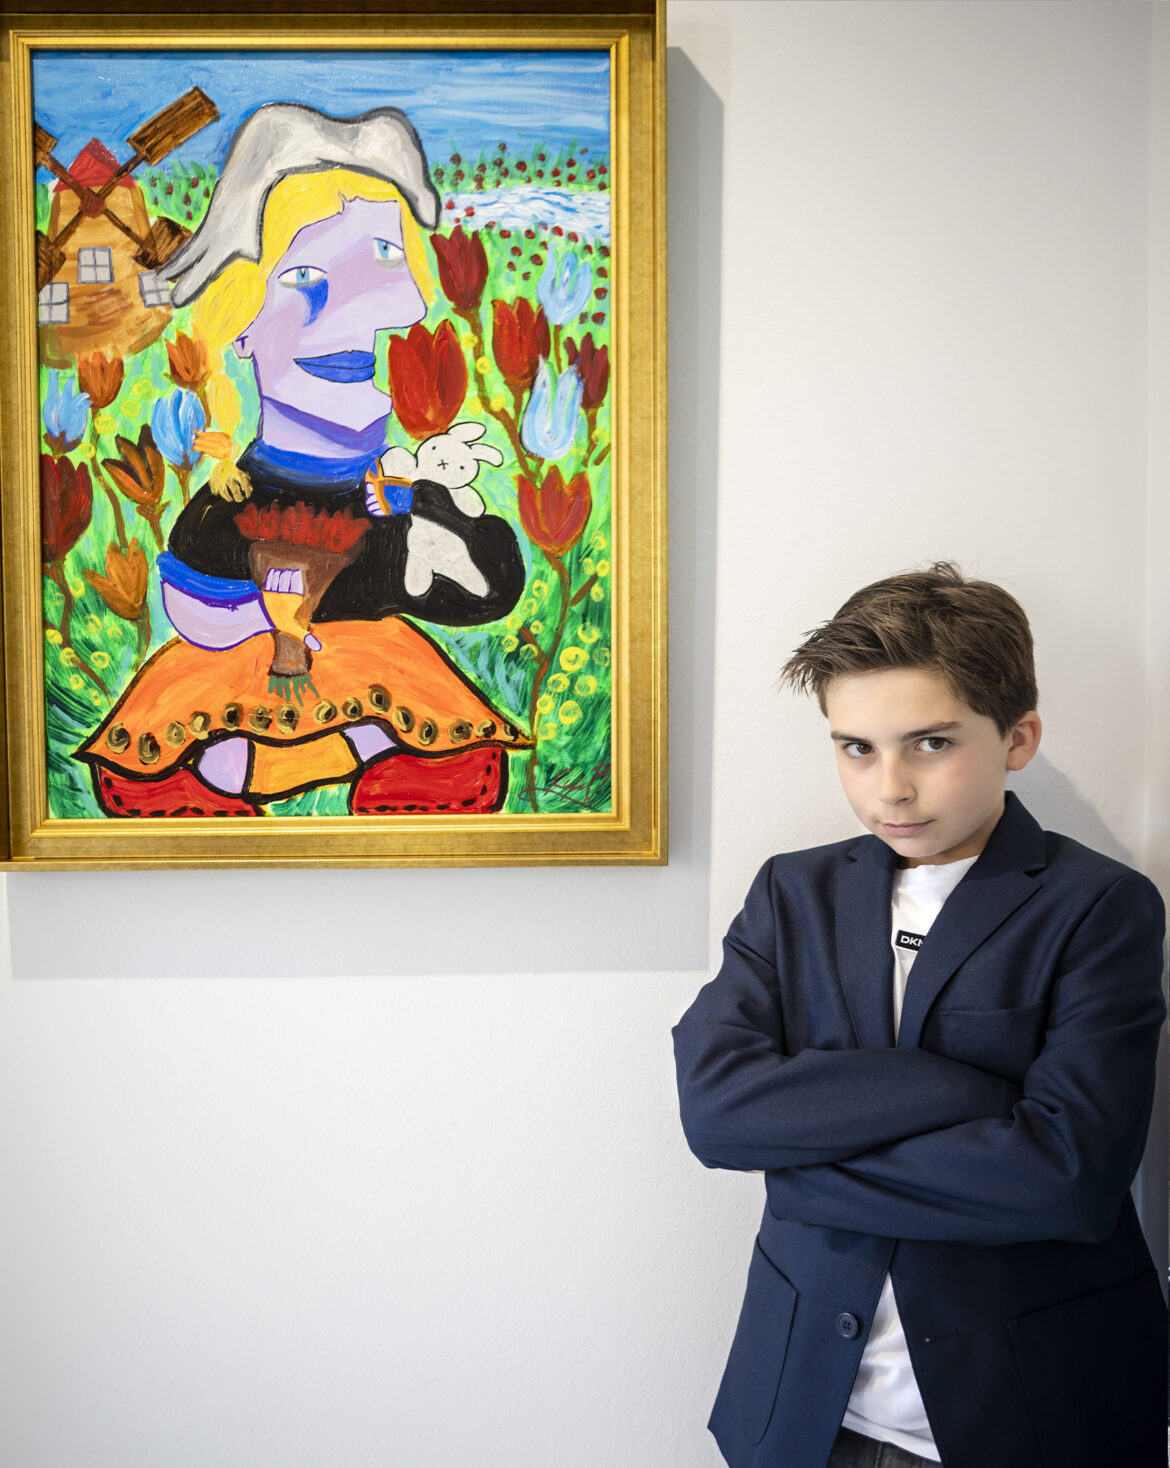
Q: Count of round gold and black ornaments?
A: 15